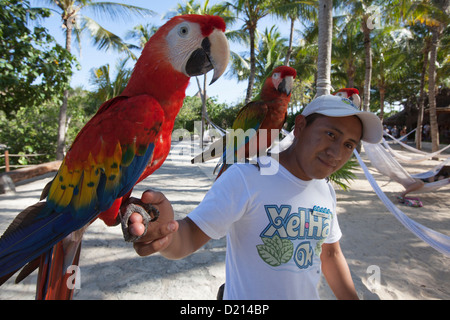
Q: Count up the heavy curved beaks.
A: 3